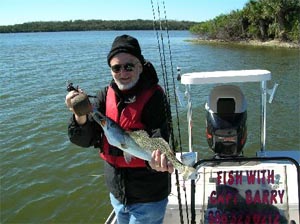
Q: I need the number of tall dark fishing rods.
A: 3